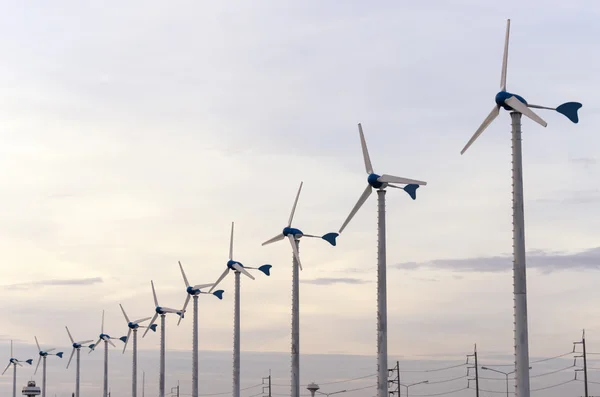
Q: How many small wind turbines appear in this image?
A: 11